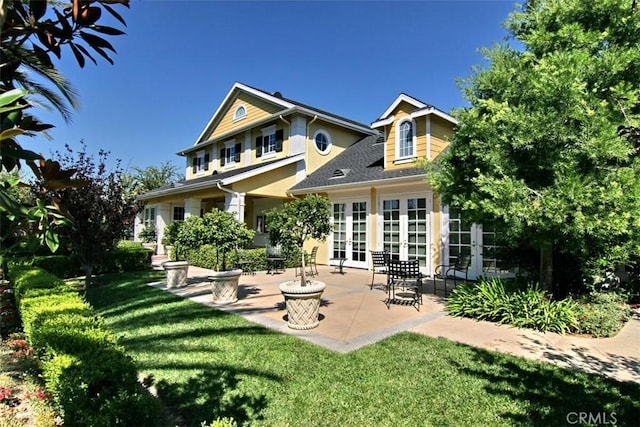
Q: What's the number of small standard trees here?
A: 3